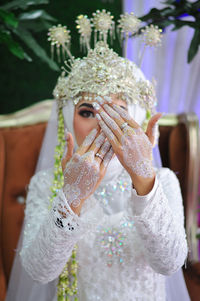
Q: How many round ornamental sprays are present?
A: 5